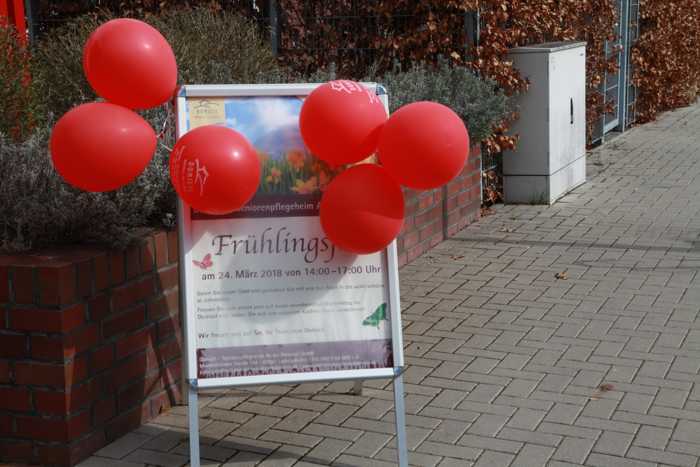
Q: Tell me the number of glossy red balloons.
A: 6